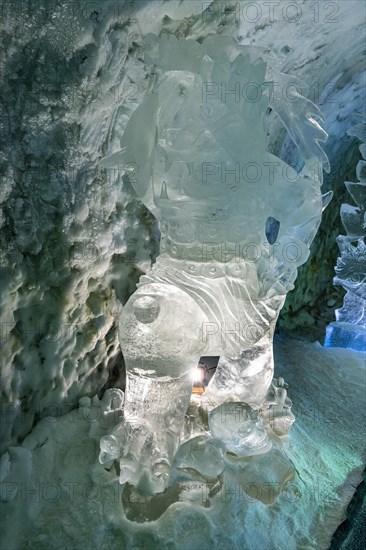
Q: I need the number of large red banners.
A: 0